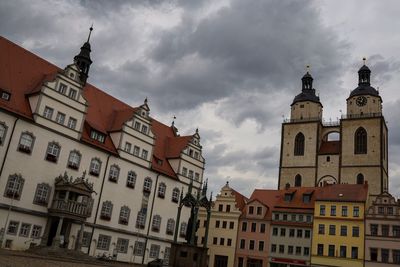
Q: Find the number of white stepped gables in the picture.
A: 3